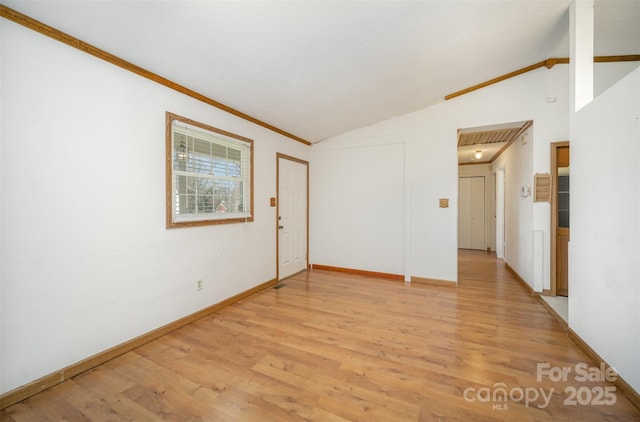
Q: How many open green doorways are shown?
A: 0